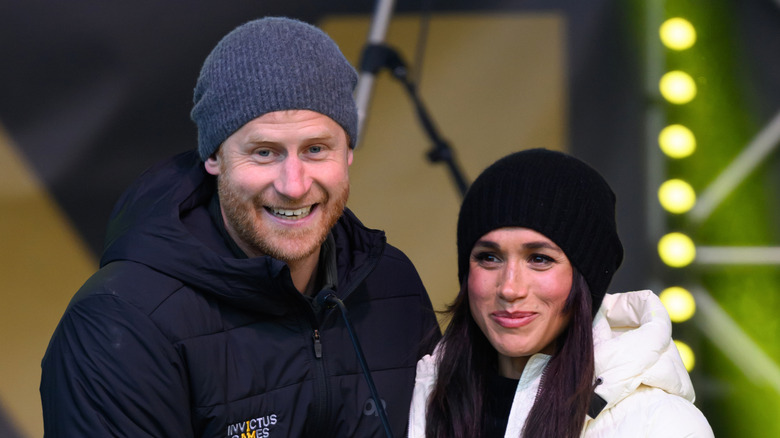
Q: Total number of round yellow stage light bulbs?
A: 7